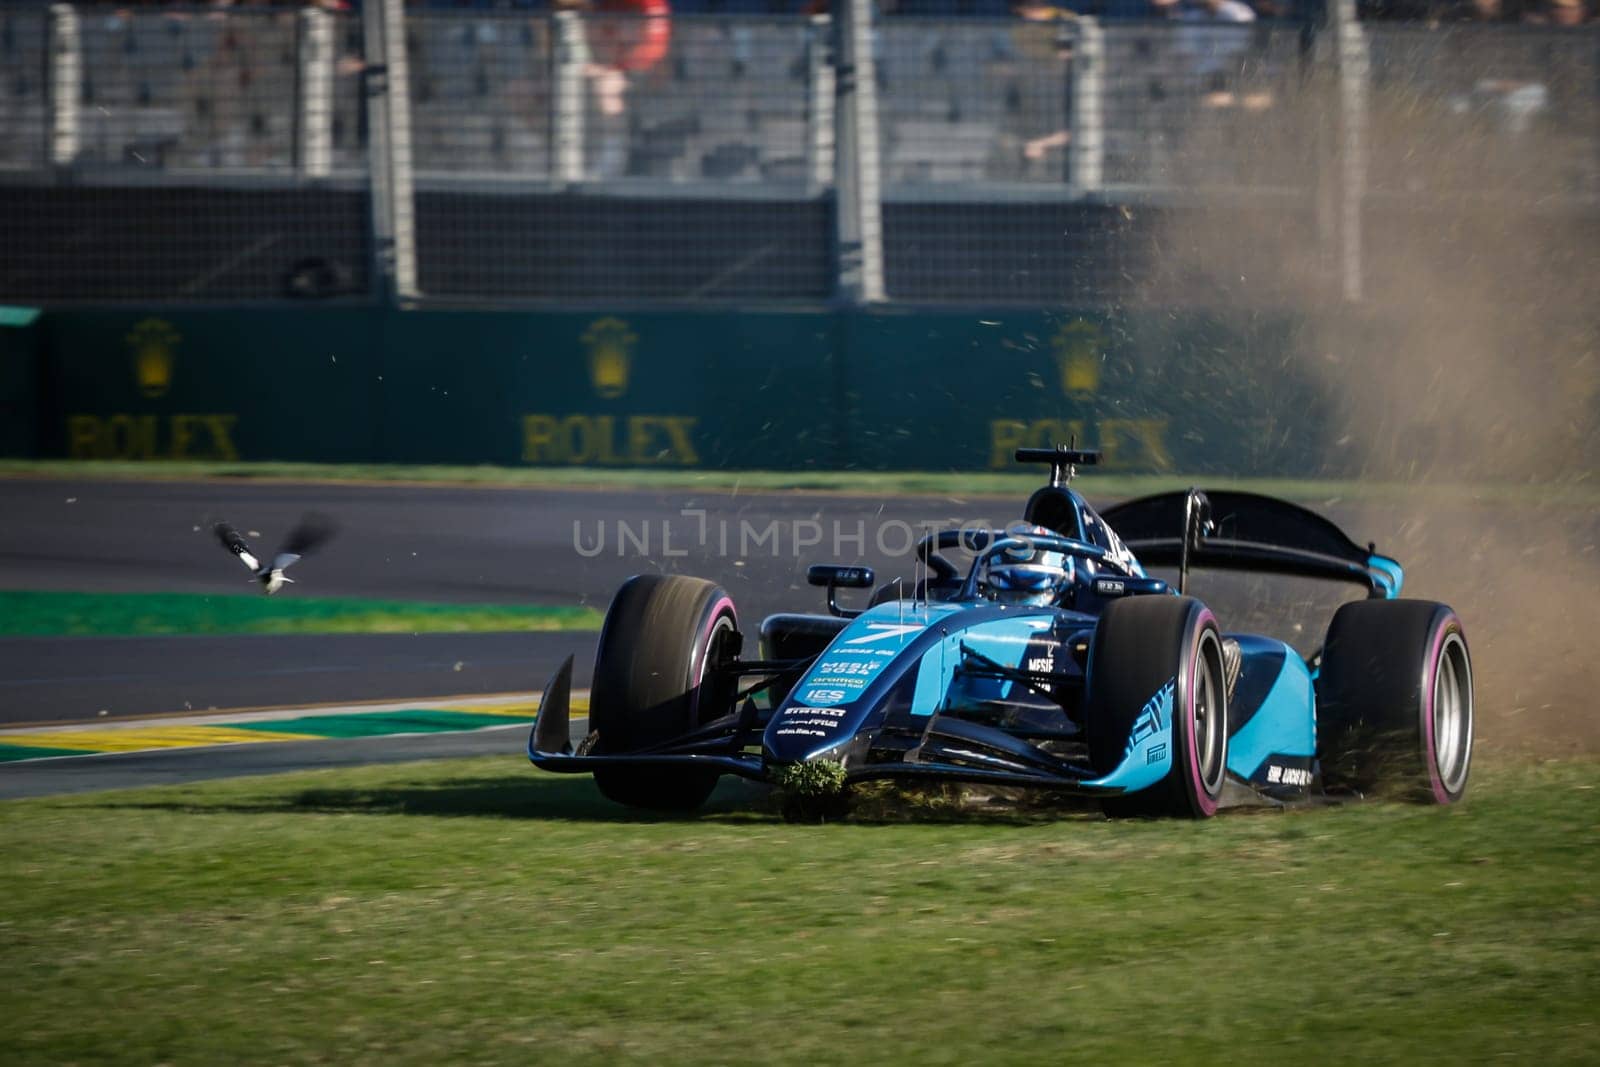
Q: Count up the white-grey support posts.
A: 8